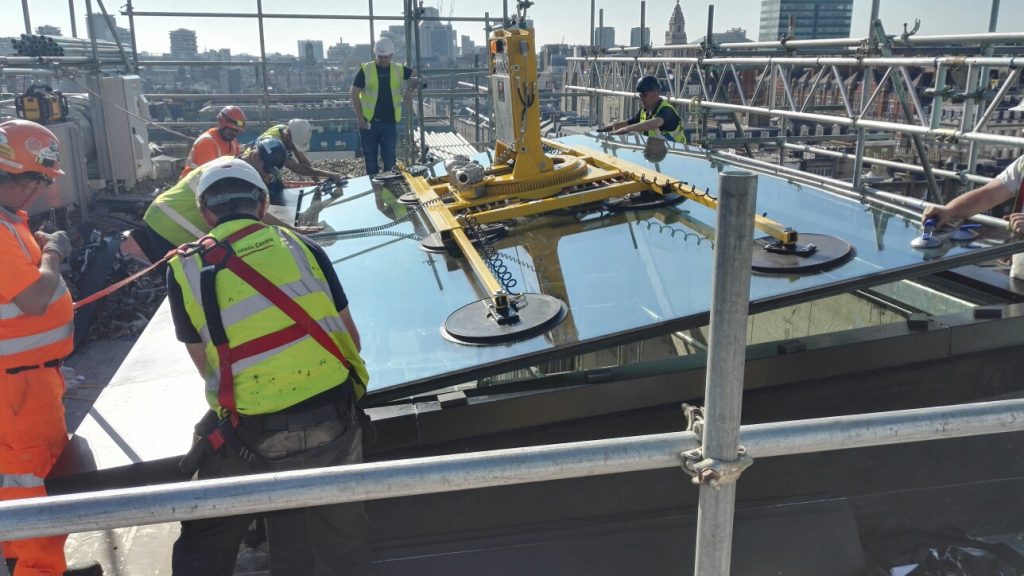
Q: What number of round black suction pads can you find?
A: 6